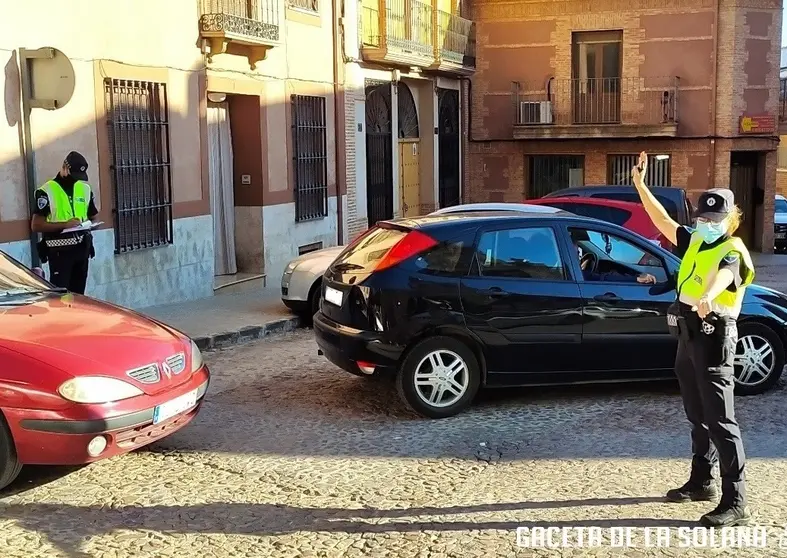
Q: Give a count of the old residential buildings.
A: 3